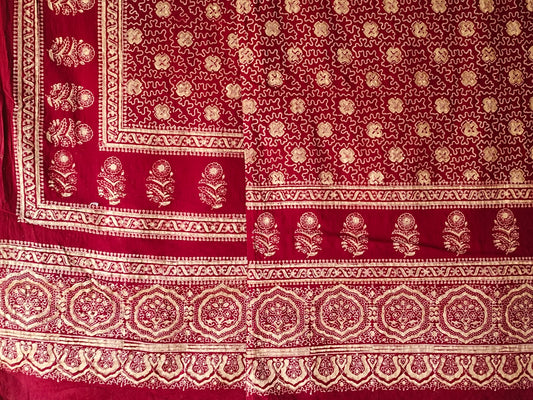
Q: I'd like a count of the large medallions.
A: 9